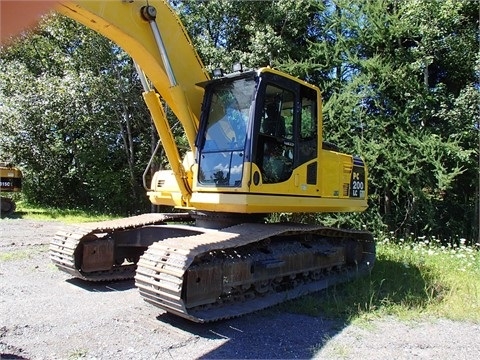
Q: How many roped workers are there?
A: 0